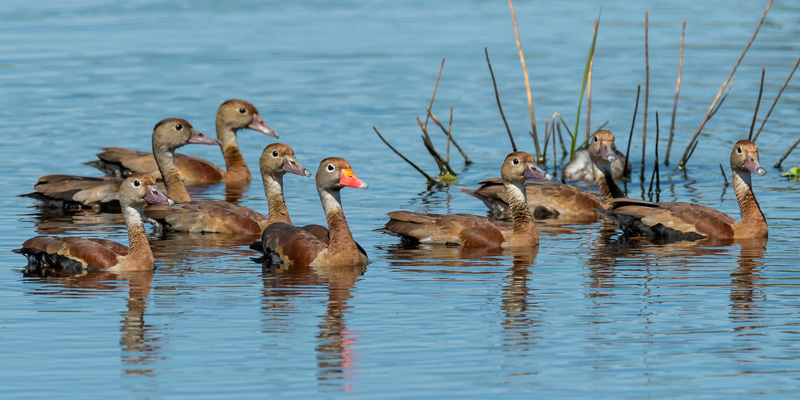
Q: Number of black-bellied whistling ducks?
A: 8